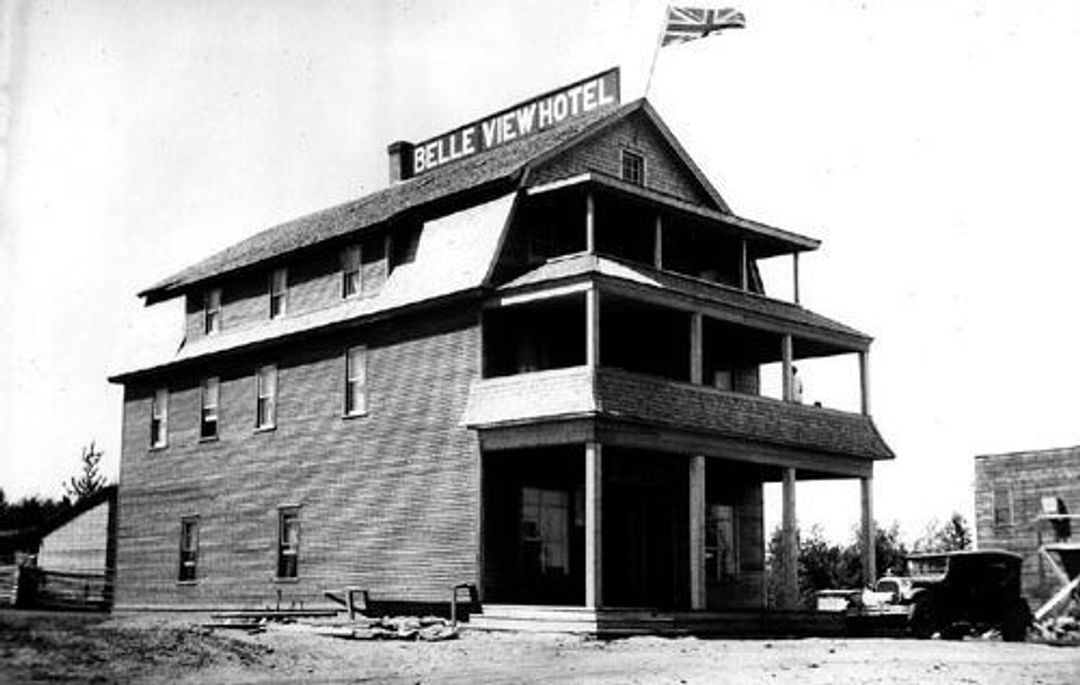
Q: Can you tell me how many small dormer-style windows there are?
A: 3